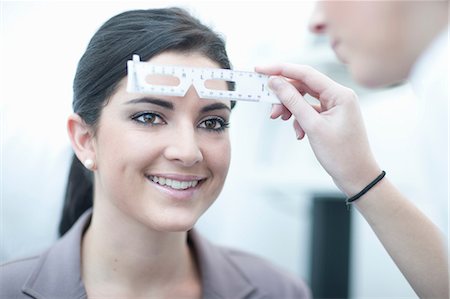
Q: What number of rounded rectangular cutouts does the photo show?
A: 2